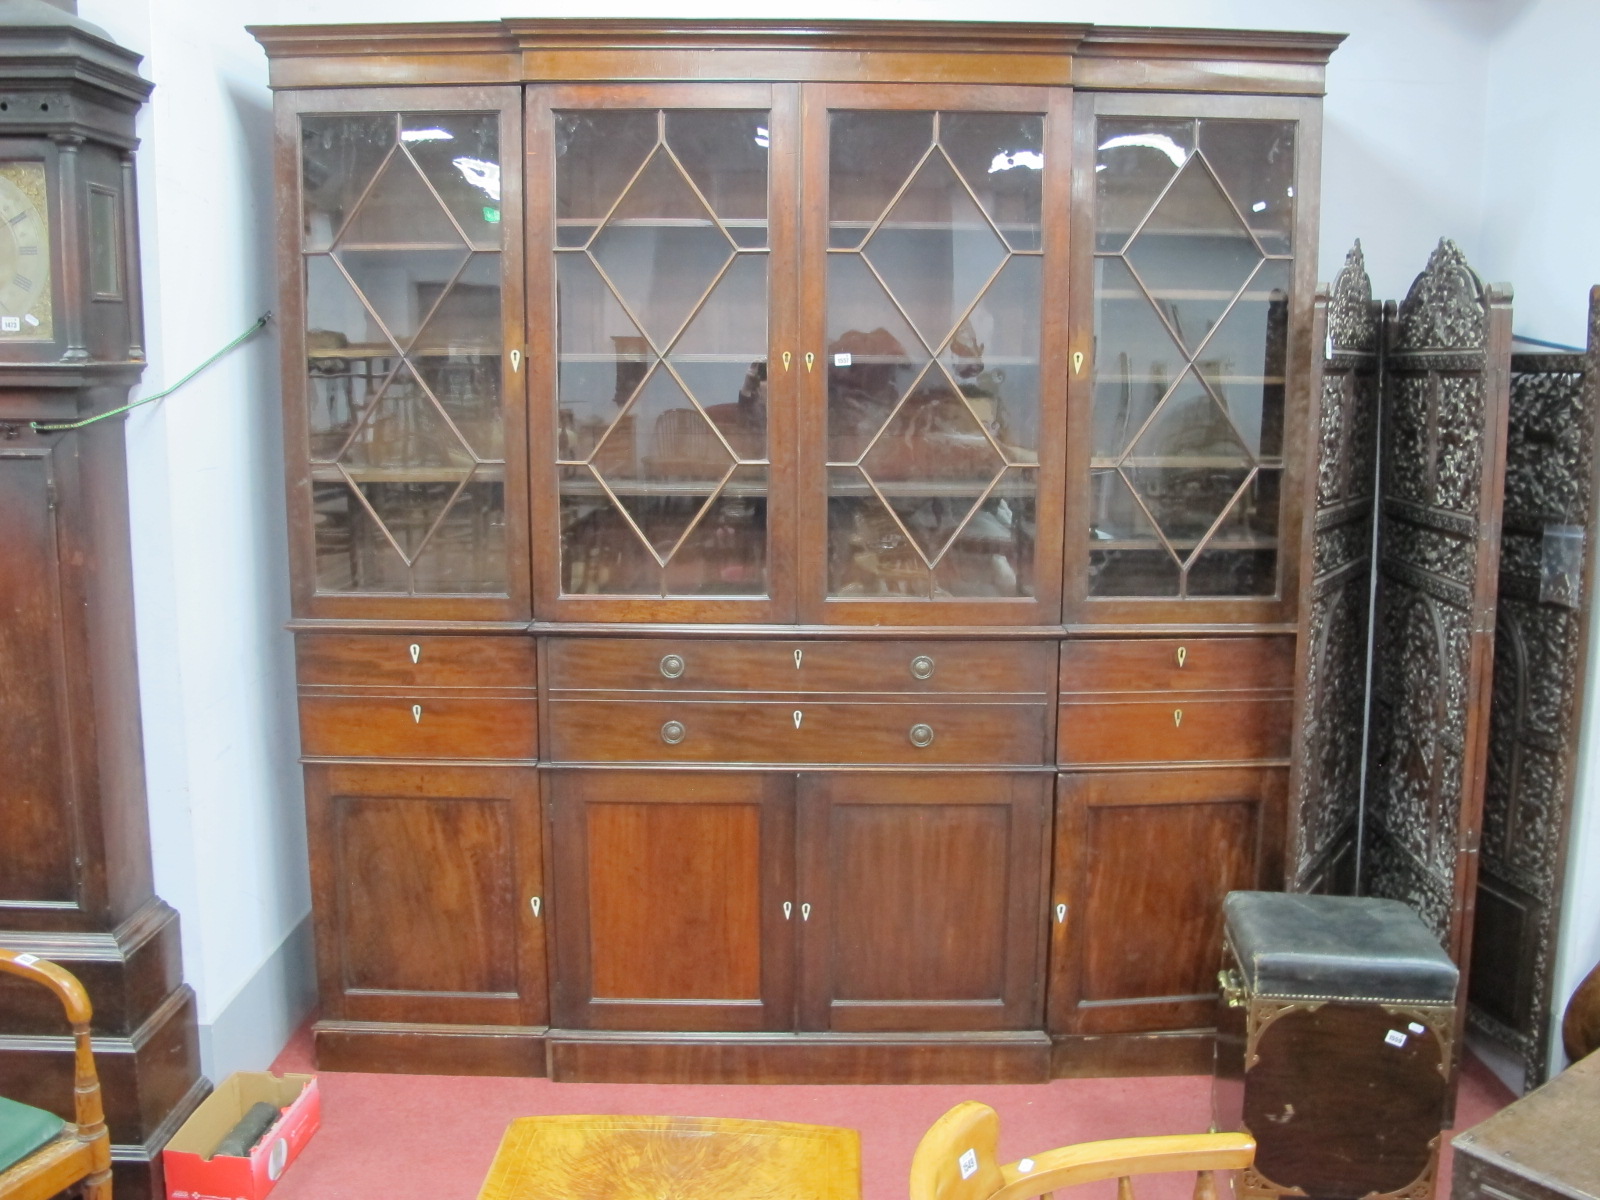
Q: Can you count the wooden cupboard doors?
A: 4